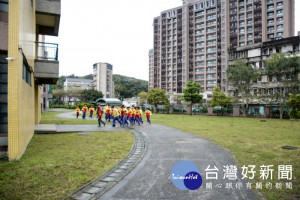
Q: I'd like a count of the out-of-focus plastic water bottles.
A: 0